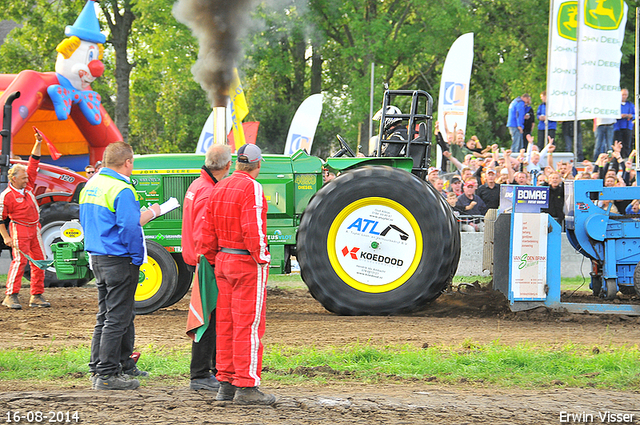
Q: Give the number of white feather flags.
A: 3